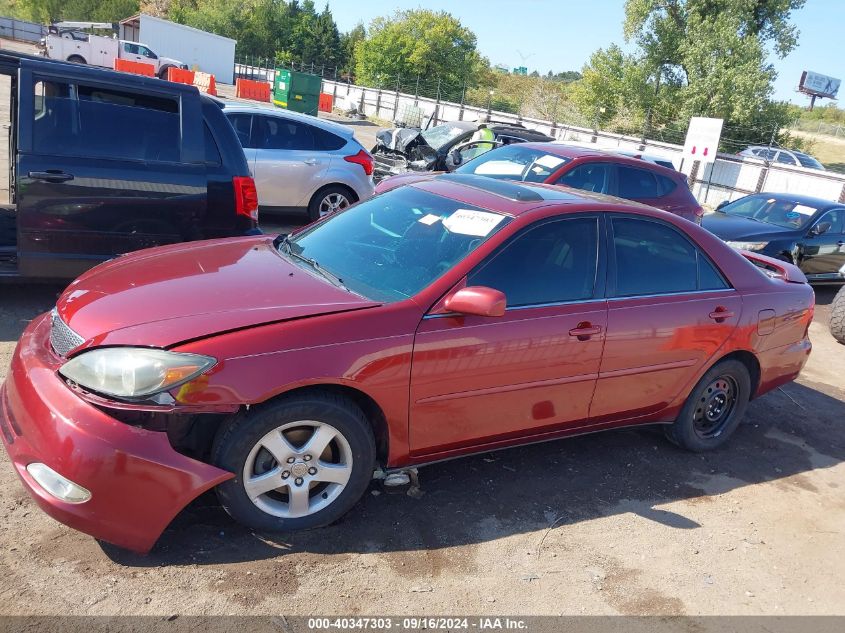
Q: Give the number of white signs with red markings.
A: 1